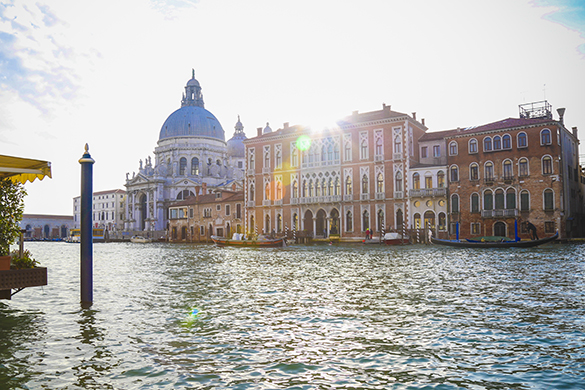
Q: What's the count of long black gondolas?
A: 1